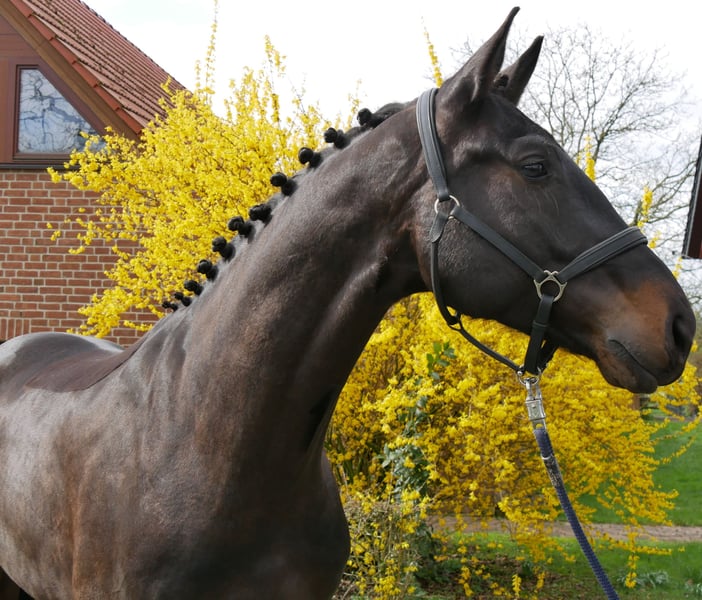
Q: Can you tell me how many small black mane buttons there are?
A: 11